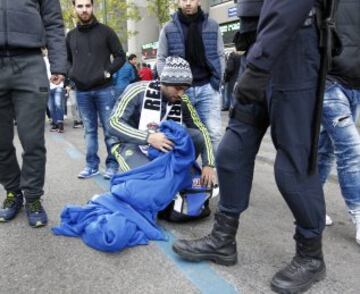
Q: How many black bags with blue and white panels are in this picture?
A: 1